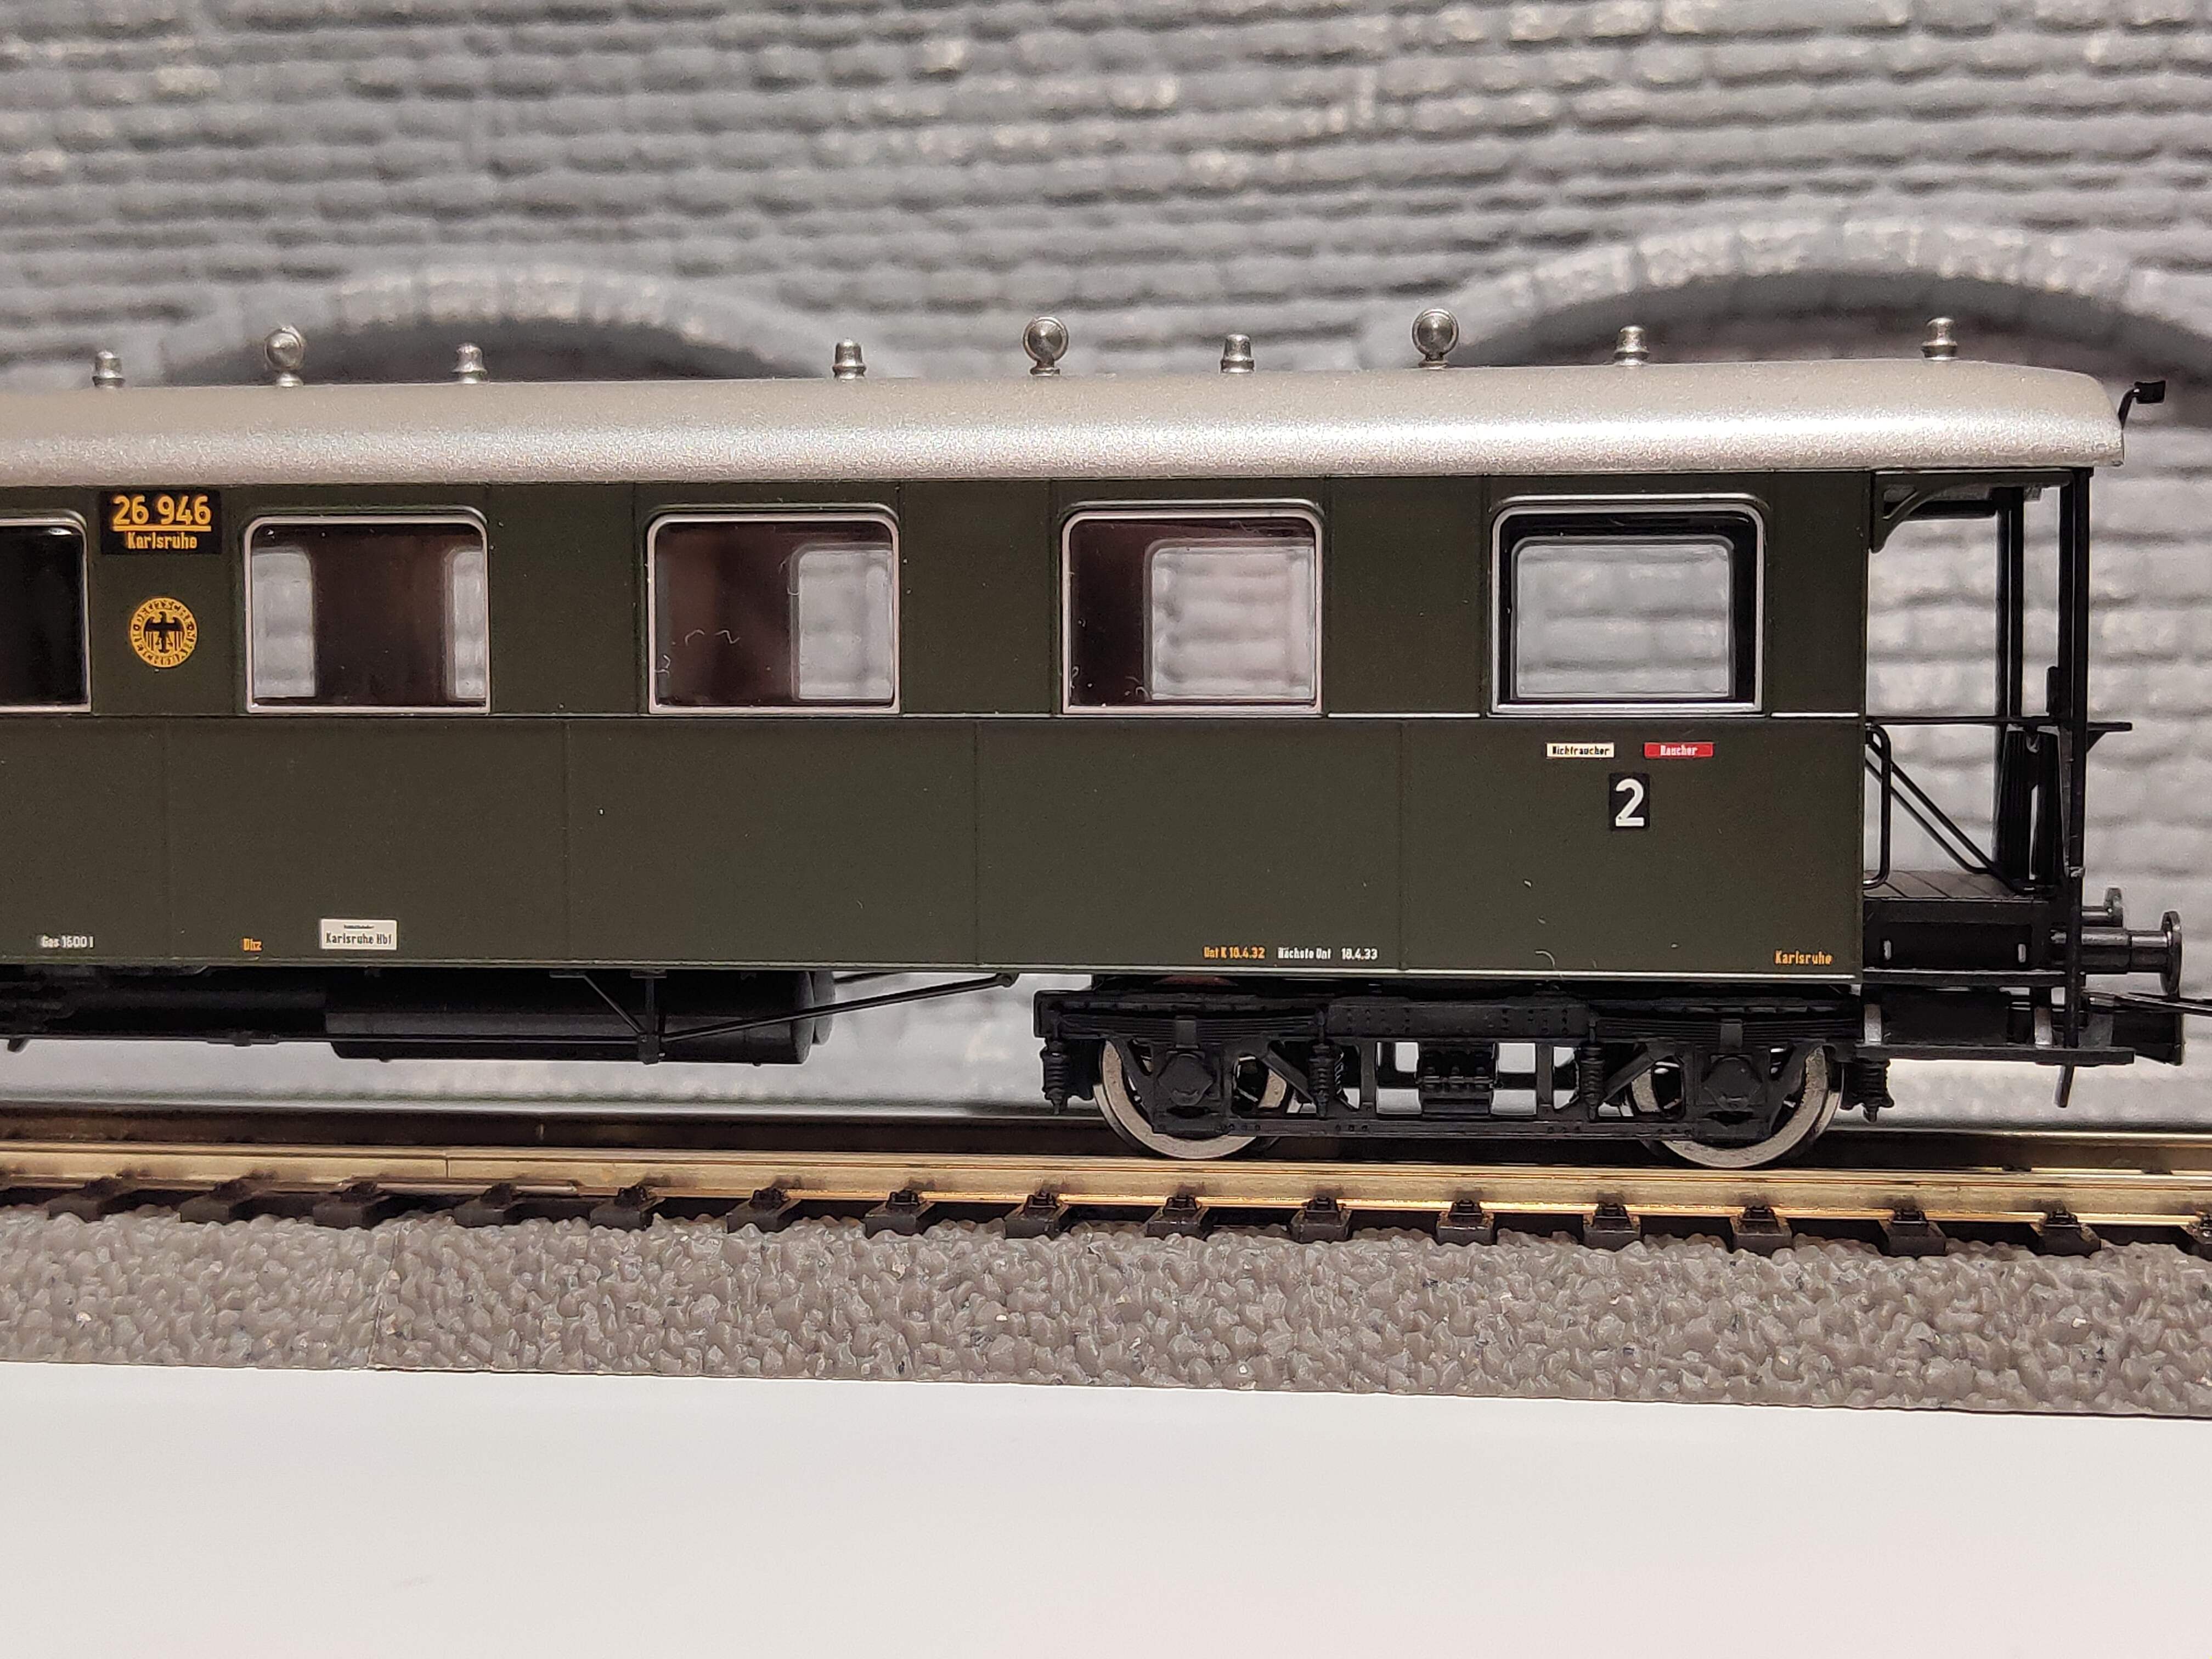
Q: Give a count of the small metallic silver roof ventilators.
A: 9